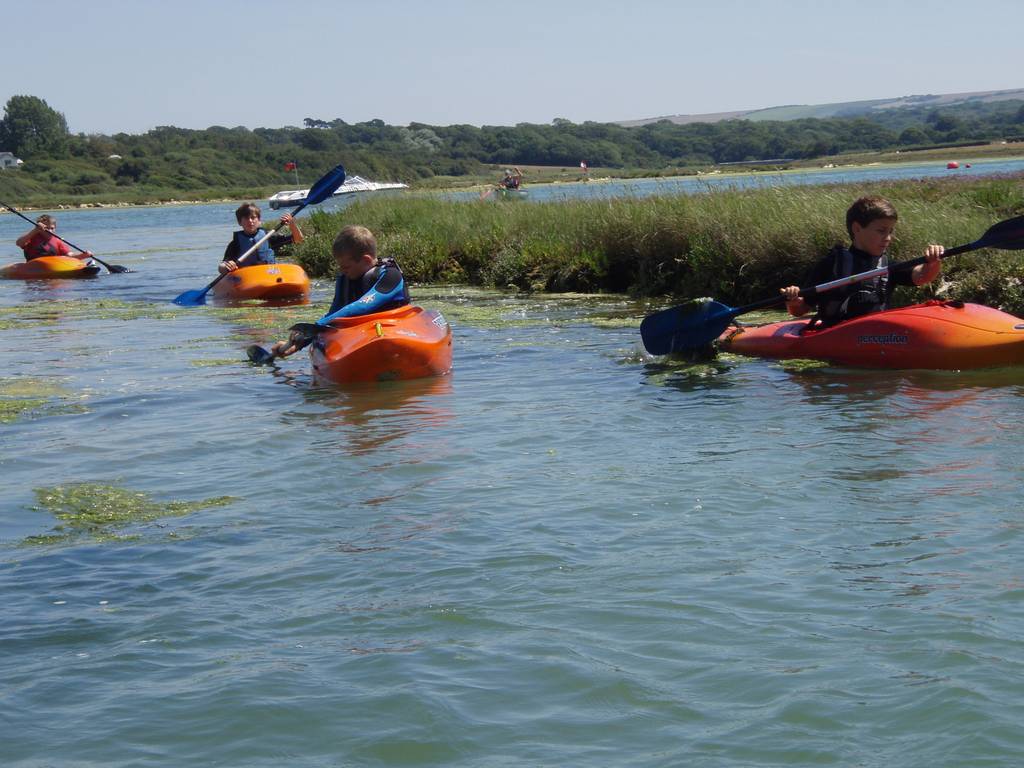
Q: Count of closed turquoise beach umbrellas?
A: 0